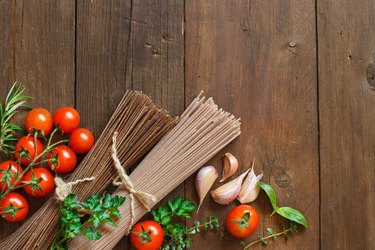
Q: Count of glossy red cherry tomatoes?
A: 10